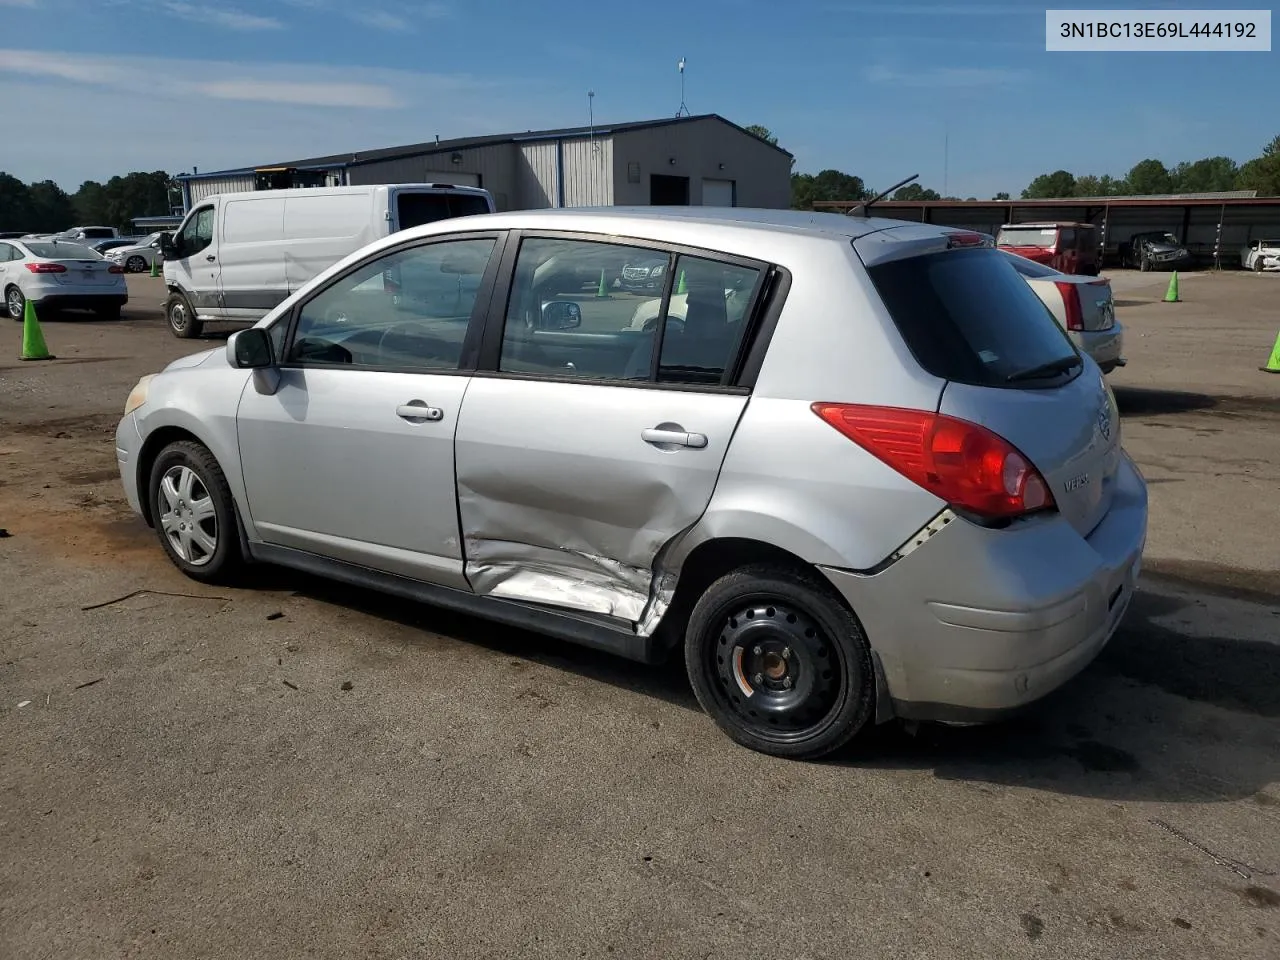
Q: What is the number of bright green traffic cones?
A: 6